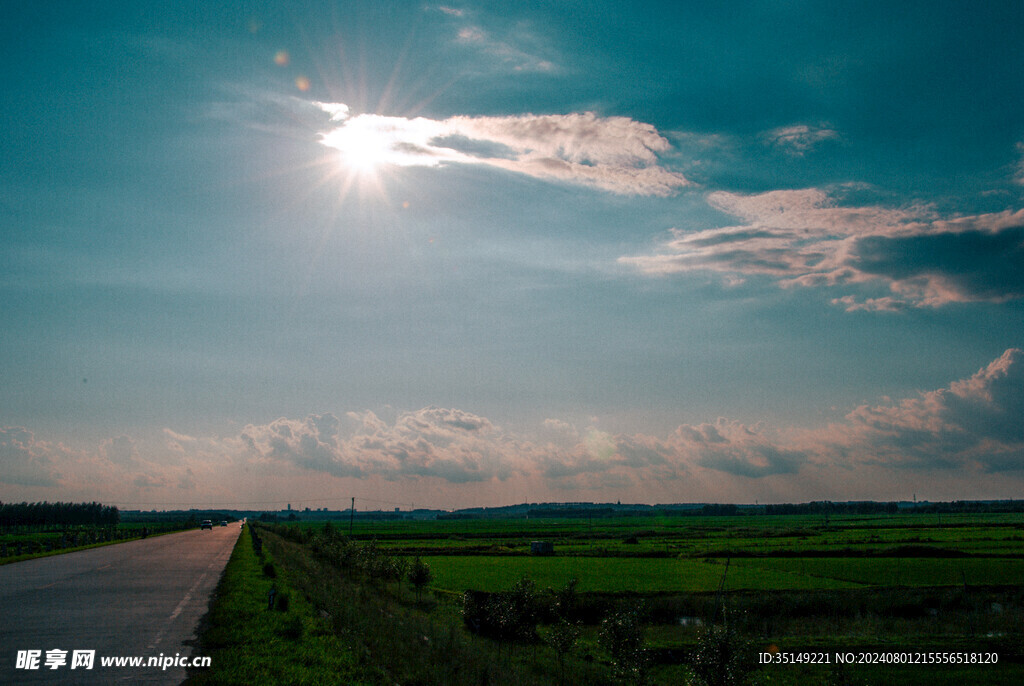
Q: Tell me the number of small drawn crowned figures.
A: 0